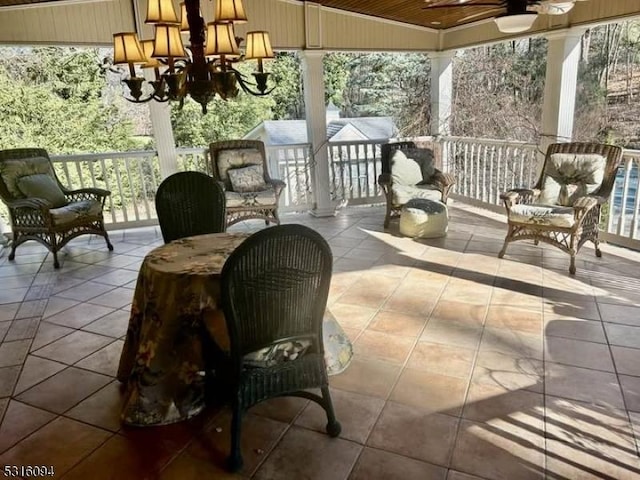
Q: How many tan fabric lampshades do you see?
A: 8